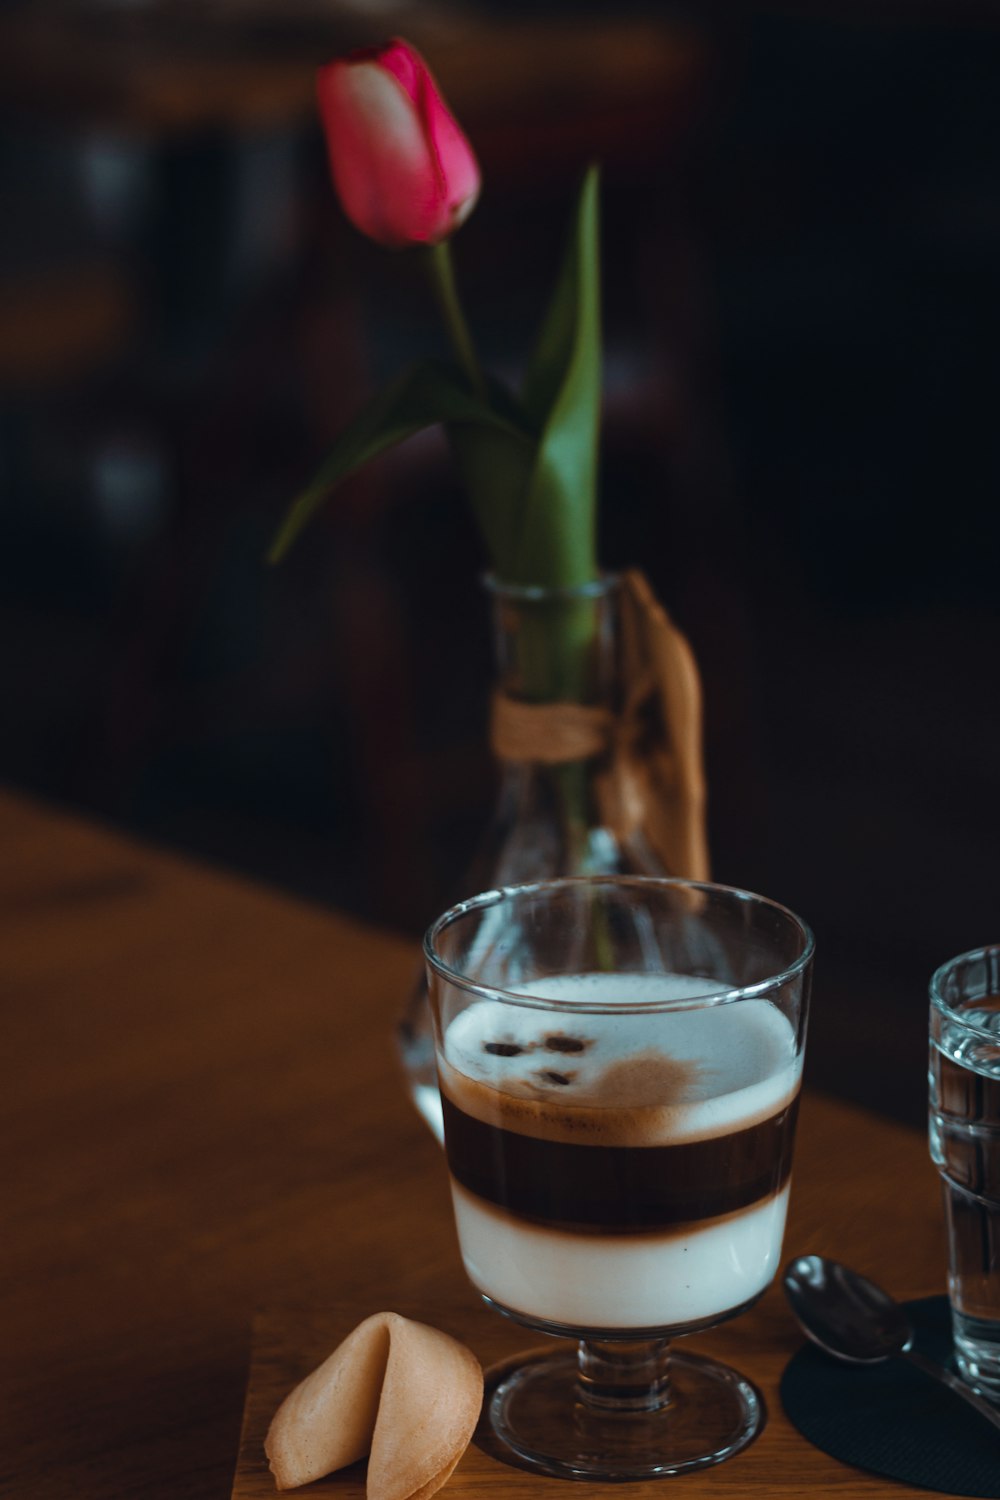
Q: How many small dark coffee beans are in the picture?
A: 3